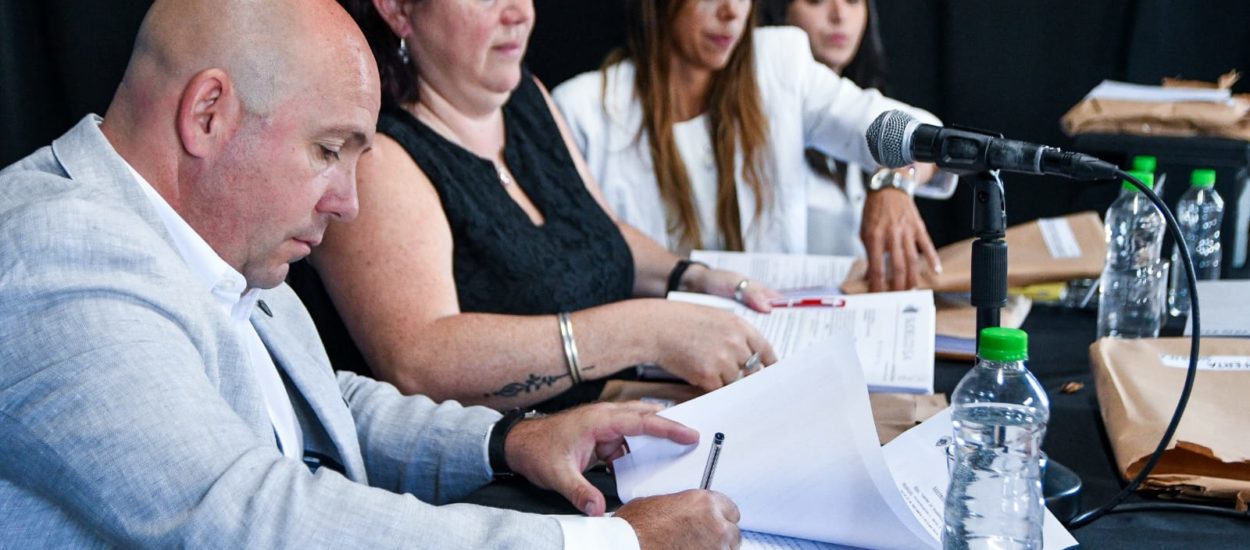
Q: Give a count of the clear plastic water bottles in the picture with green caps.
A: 4